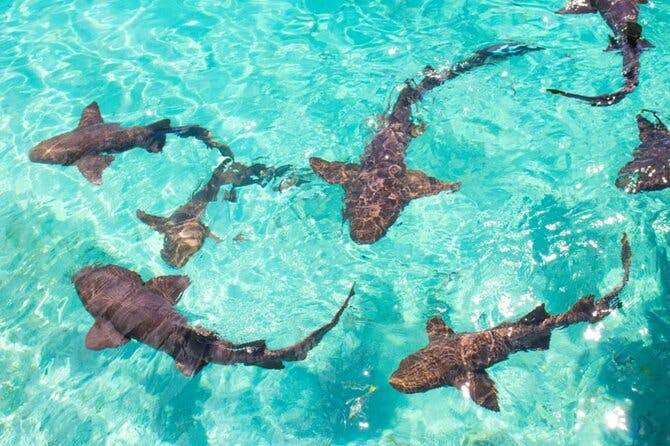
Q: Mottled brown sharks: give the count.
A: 7